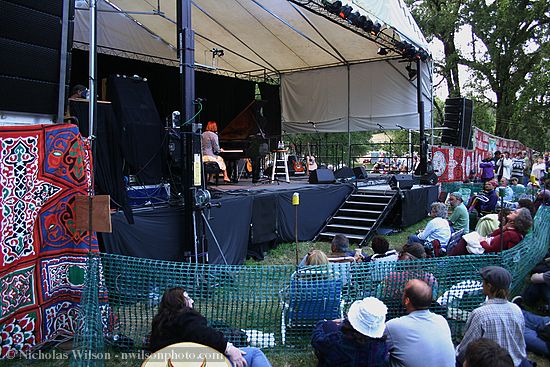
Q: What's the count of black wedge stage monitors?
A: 5